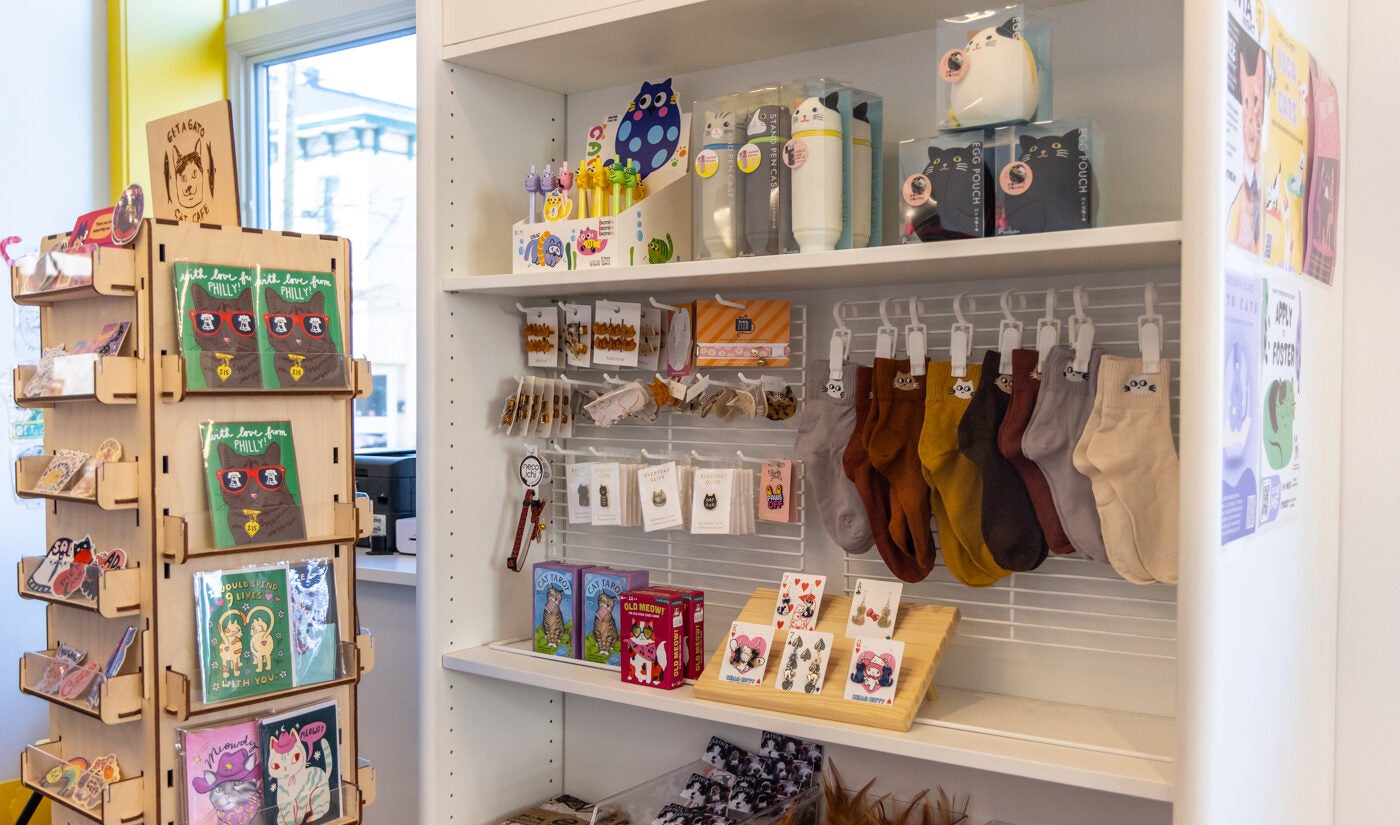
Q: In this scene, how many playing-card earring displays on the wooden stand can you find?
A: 5